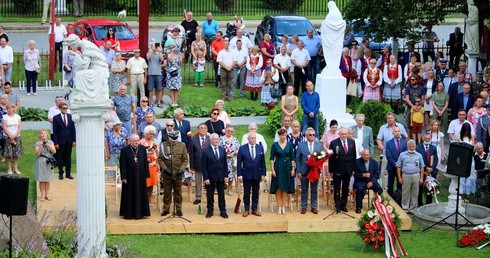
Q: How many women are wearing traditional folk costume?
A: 5